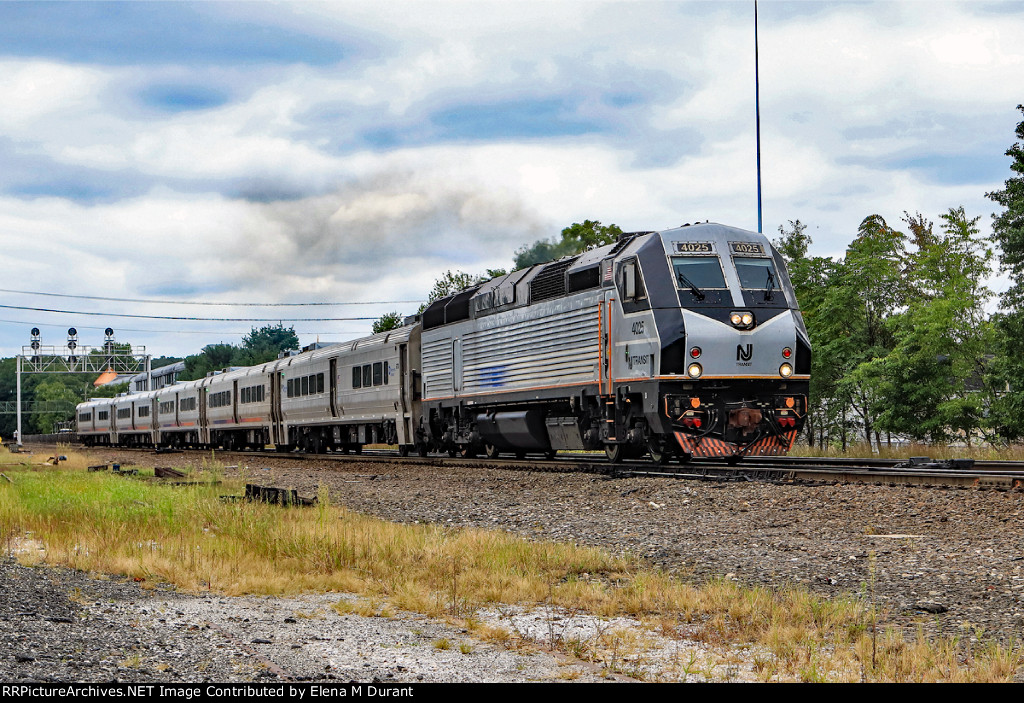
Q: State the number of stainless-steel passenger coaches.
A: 5